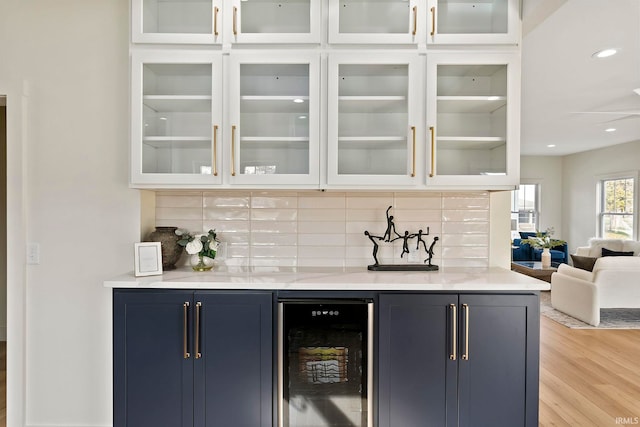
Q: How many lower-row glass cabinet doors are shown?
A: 4